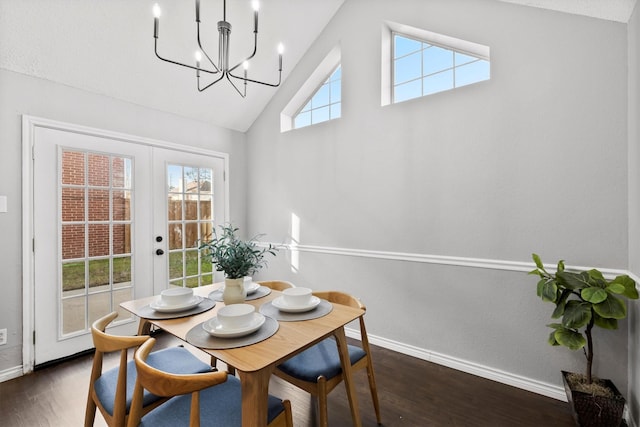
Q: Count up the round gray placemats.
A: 4